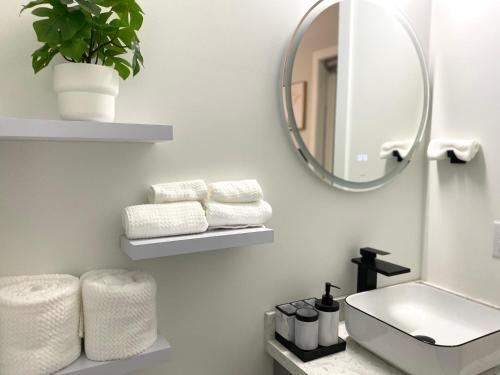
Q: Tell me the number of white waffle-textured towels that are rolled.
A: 6